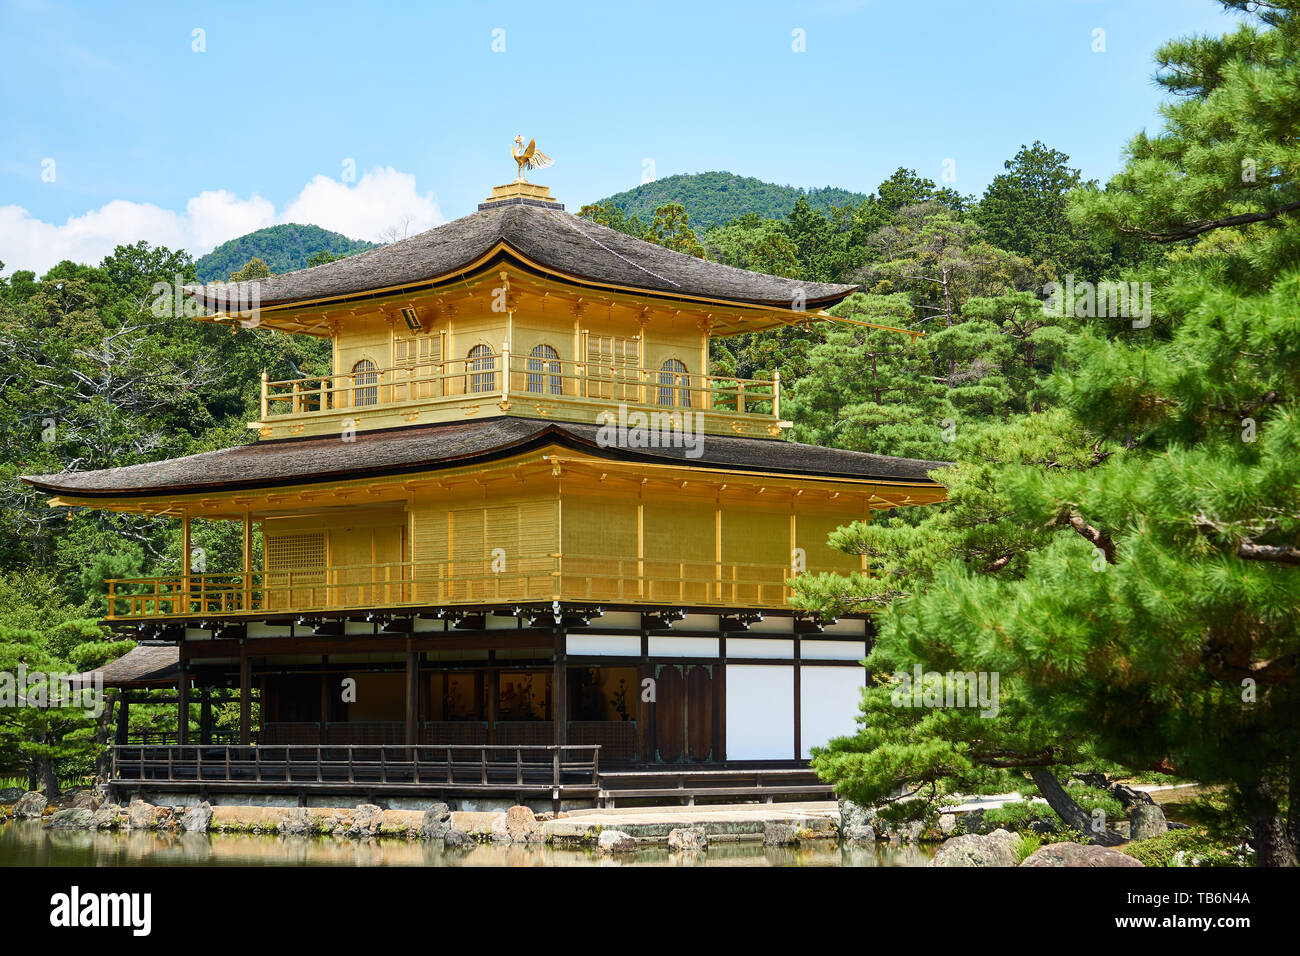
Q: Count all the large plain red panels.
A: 0